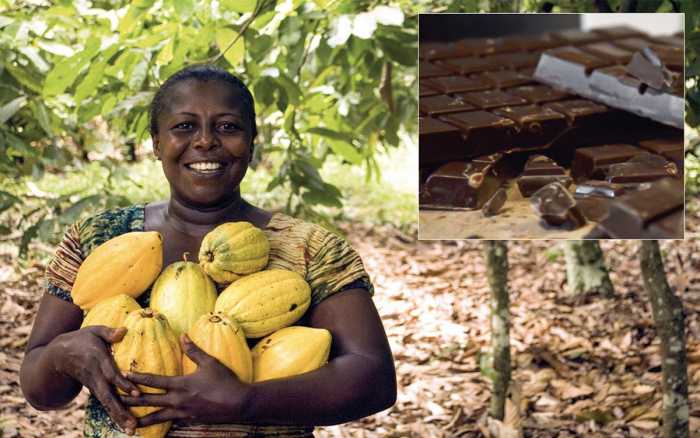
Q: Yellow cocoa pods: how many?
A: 8